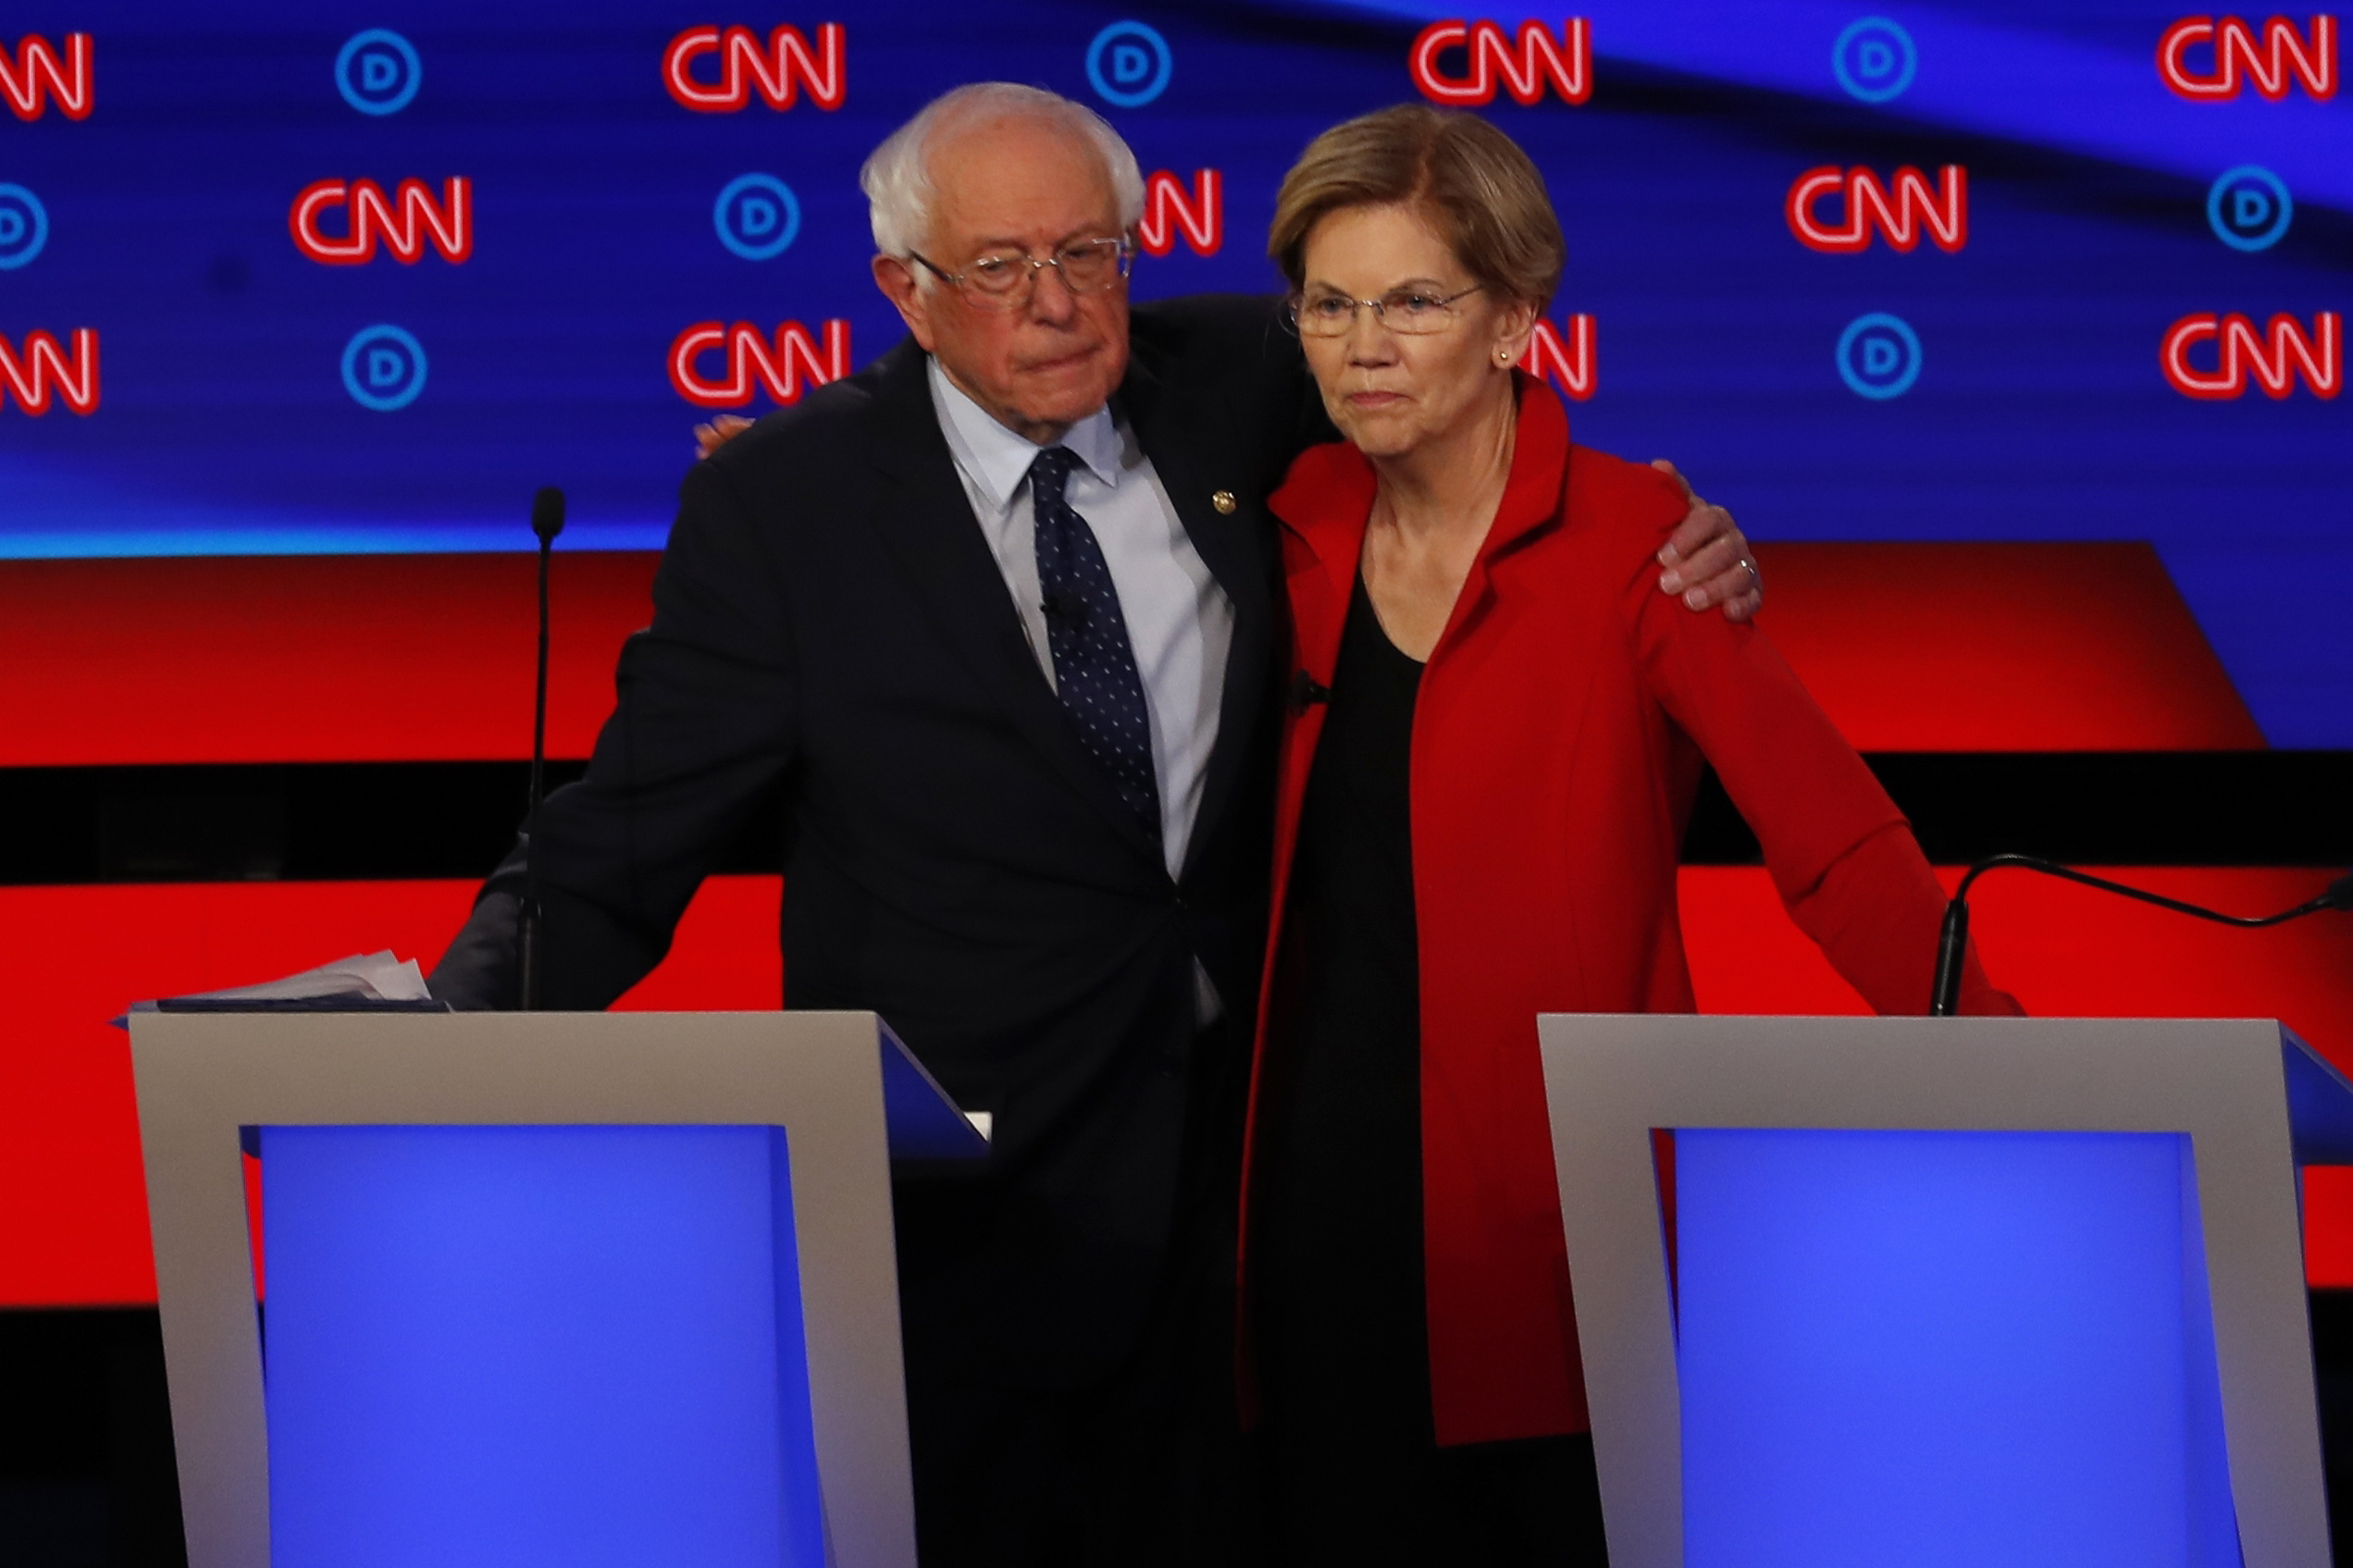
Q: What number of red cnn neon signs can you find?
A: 11